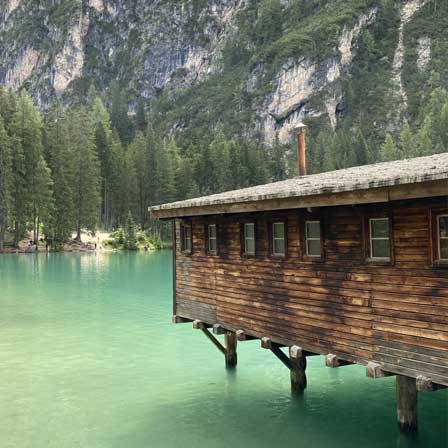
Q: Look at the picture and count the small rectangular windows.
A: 7